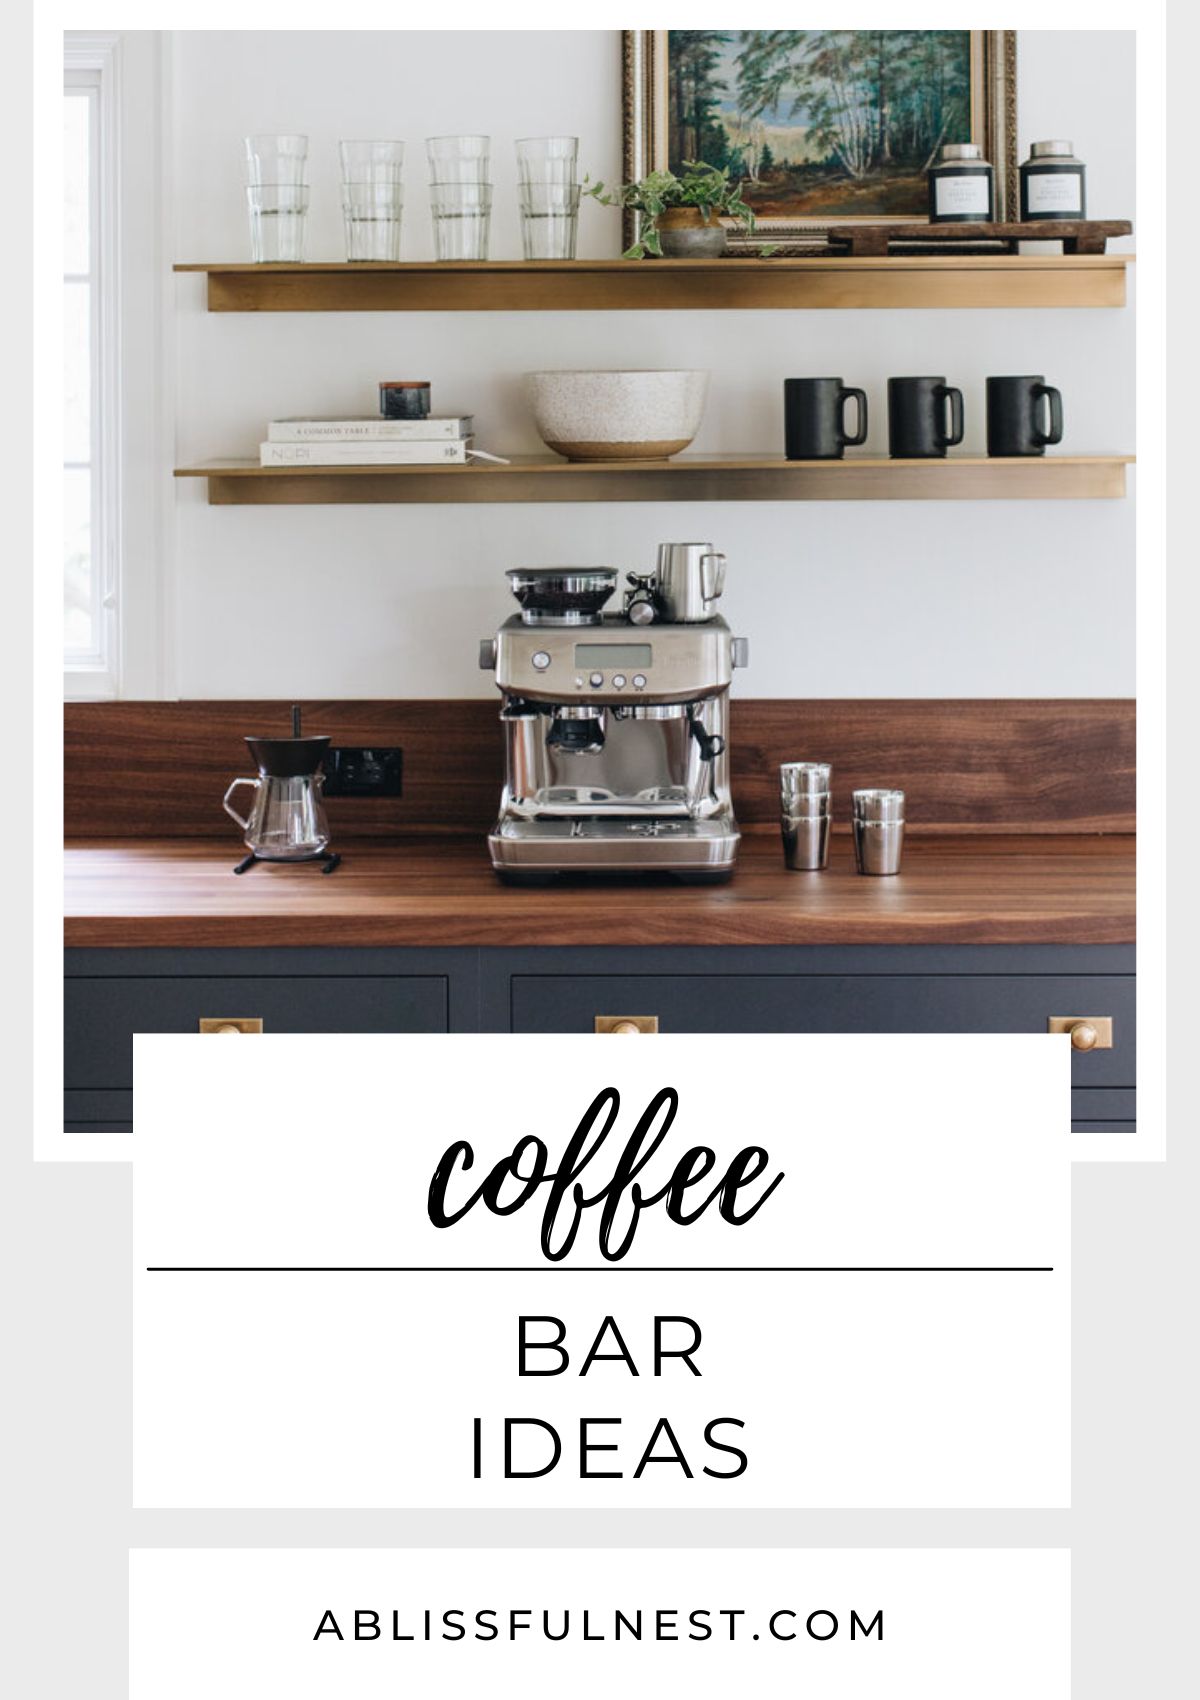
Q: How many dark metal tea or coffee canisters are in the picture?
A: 2